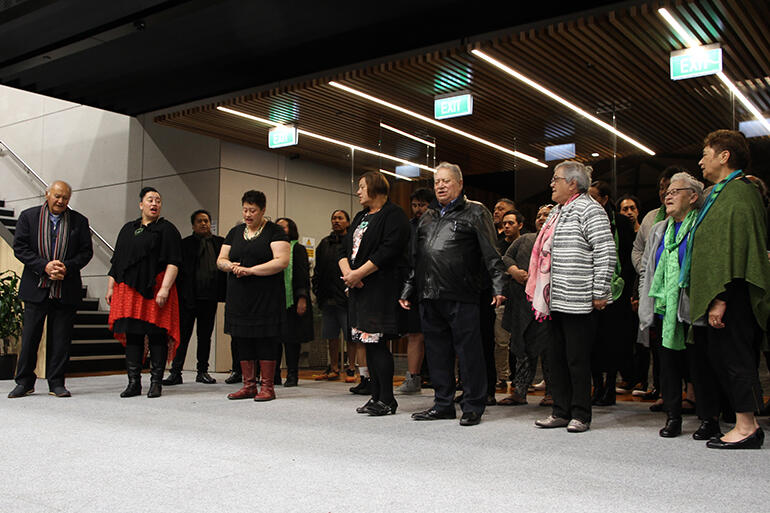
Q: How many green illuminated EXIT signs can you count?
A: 3